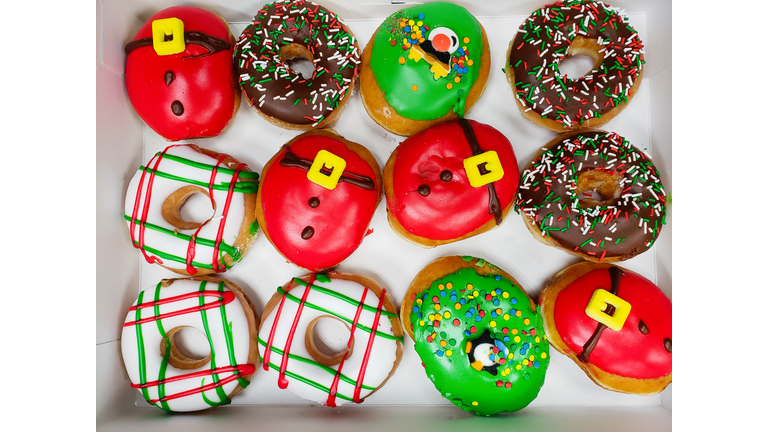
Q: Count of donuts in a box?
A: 12